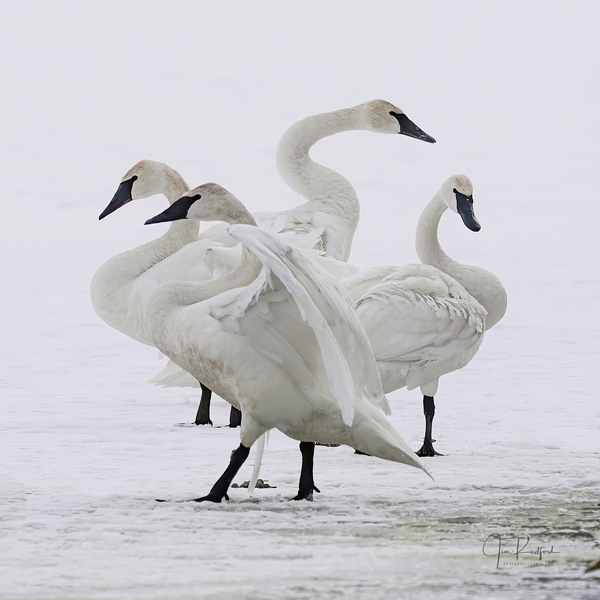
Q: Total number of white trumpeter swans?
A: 4